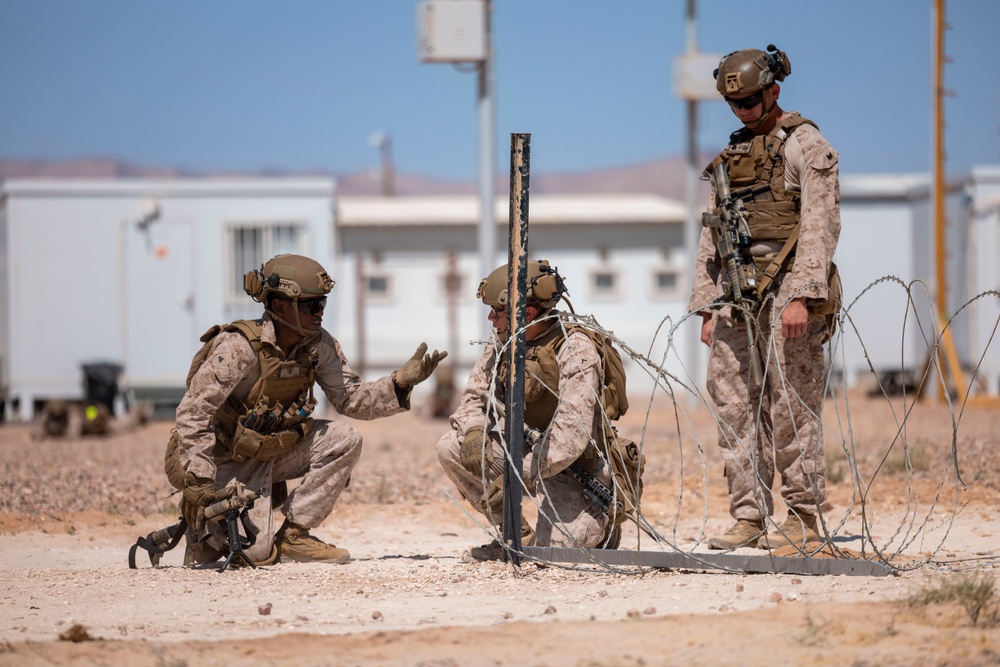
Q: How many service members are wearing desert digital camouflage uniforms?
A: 3